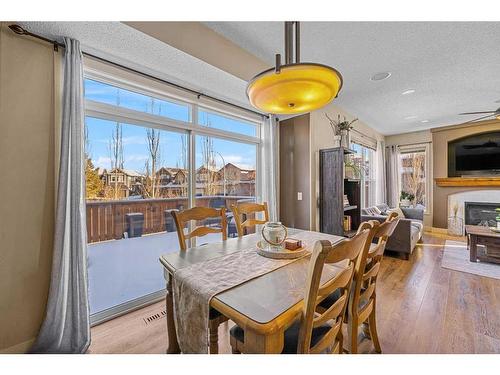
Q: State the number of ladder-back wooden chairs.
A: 4